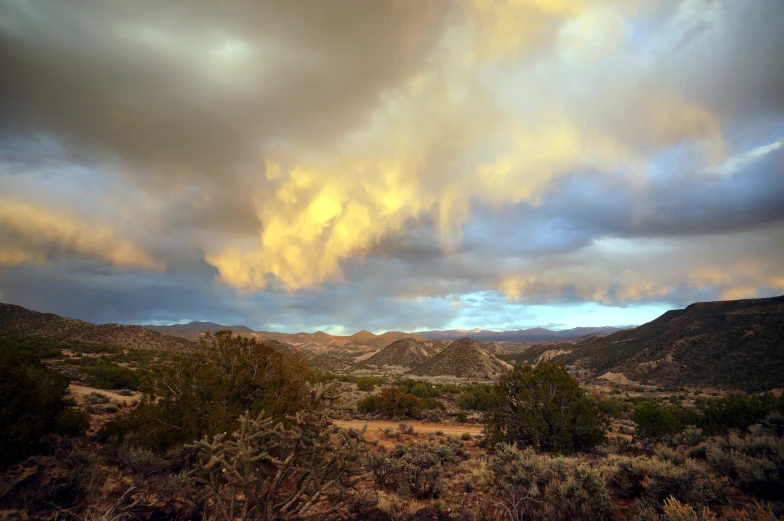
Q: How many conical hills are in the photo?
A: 2